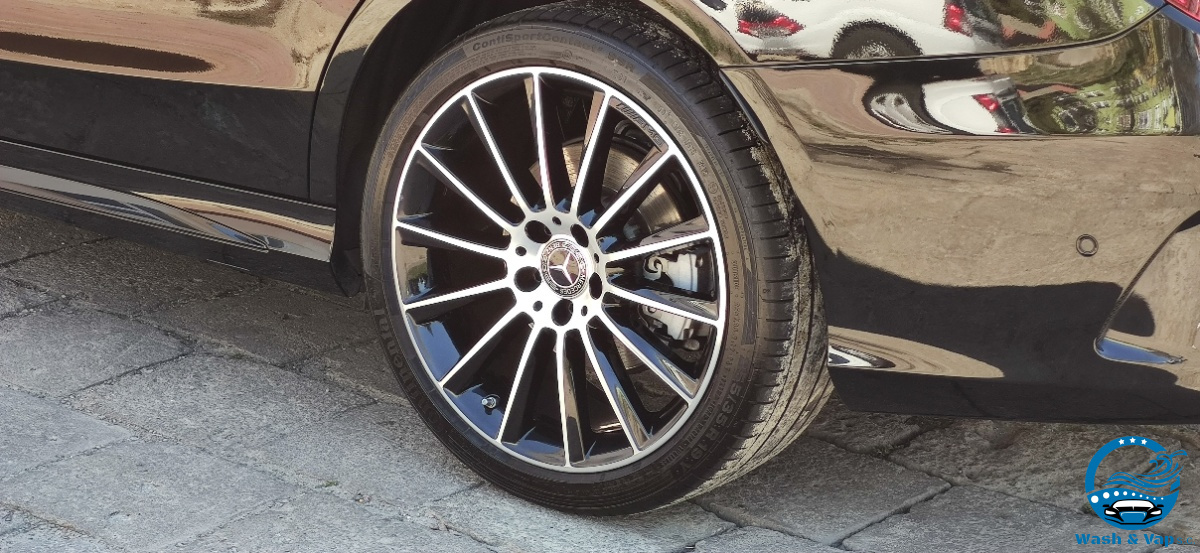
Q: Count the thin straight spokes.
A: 14